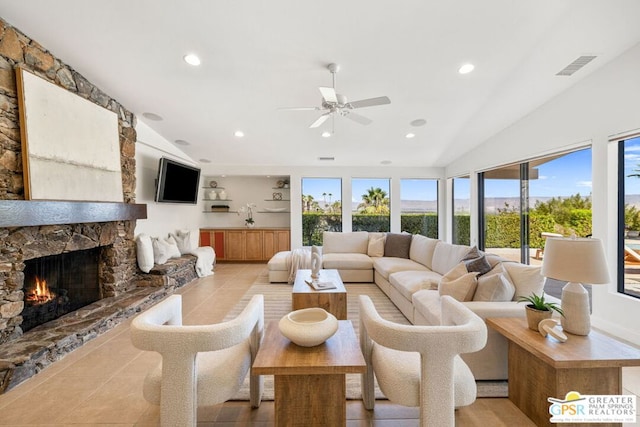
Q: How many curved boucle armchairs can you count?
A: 2